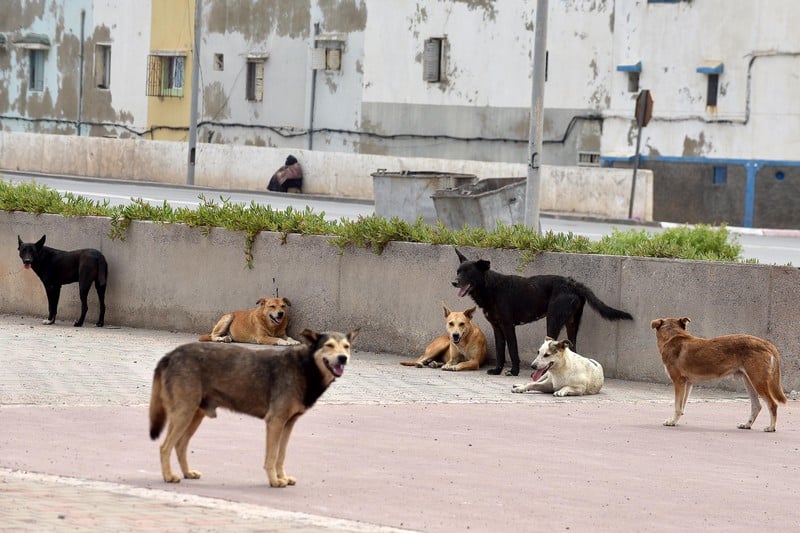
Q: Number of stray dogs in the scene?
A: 7